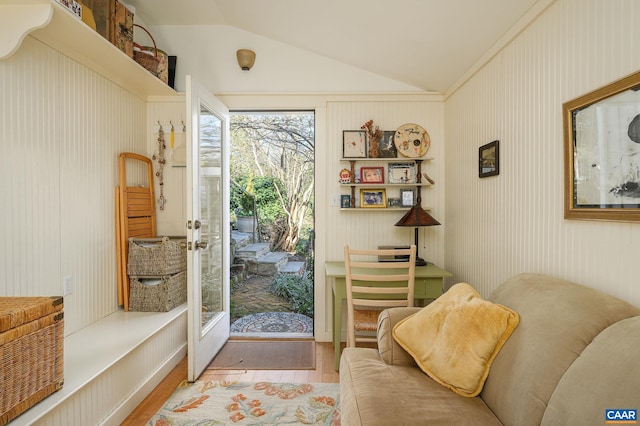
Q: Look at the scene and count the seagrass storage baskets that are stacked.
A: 2